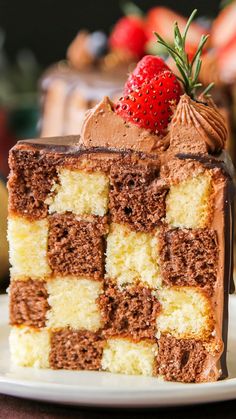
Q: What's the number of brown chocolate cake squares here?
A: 8